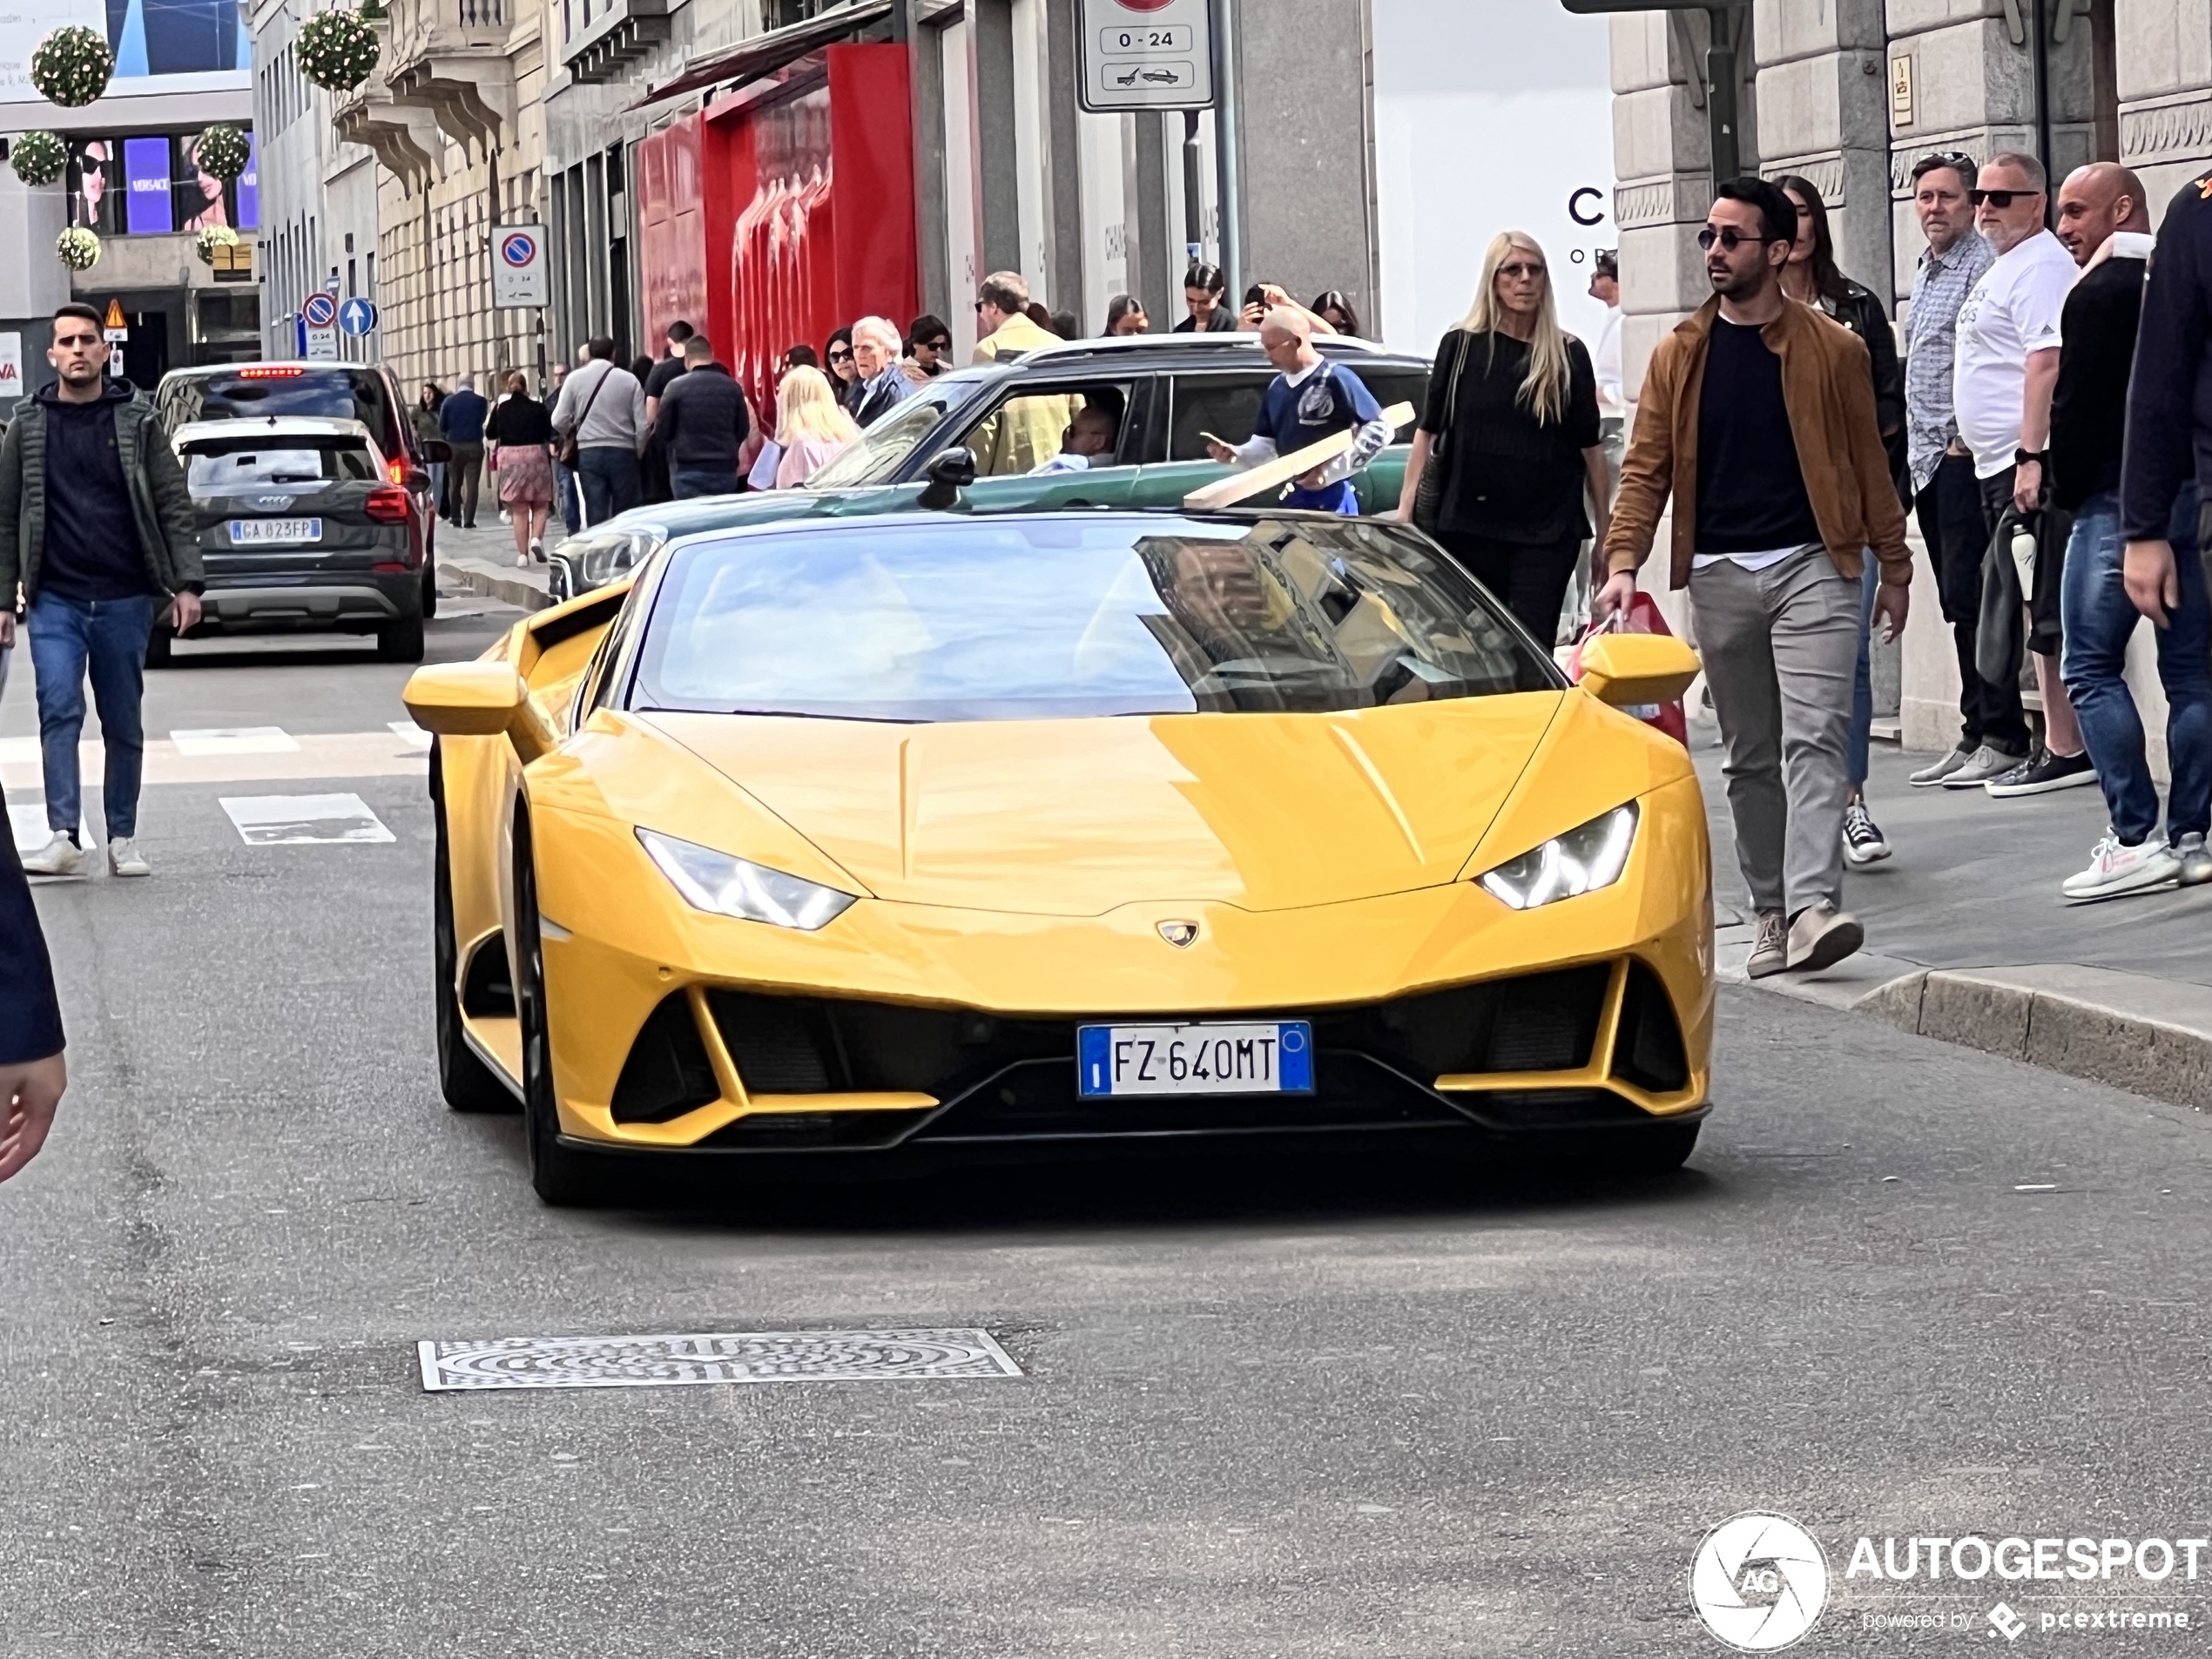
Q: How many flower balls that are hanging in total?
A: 6